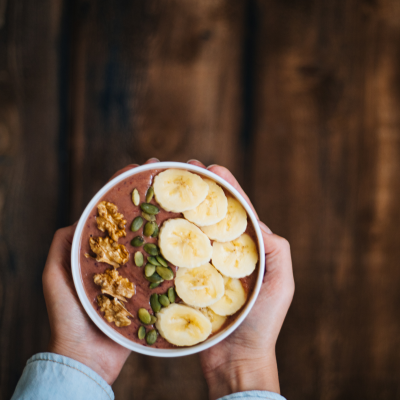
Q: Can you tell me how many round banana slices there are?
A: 9